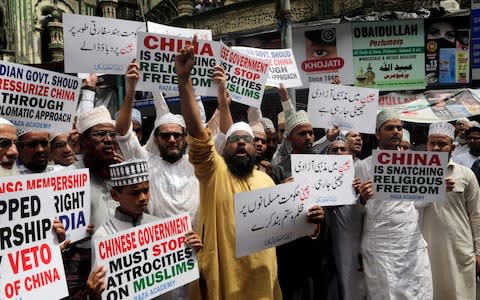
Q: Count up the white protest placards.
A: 13